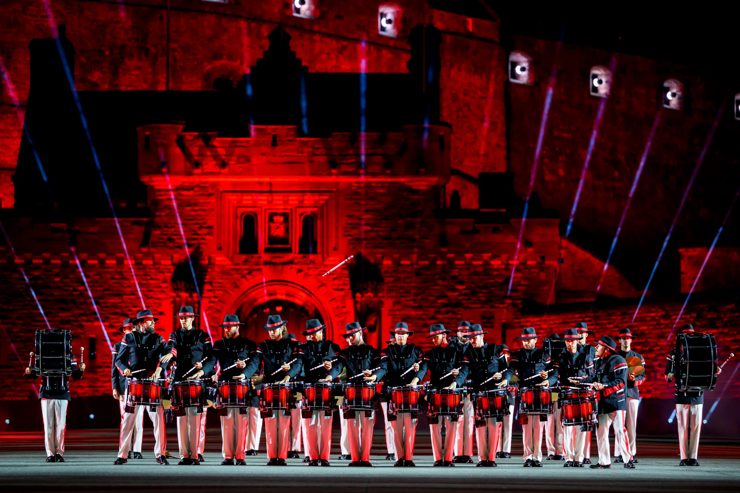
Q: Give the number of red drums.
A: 12